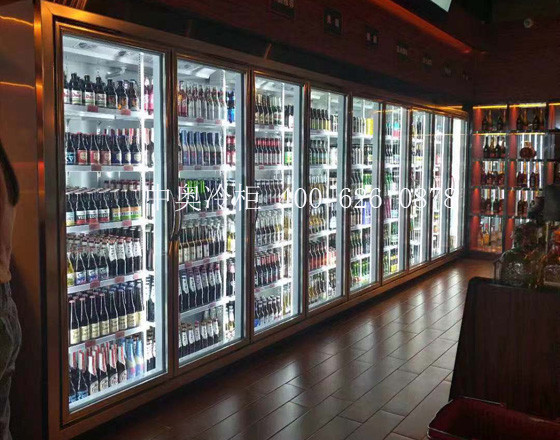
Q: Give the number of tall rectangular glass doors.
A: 9